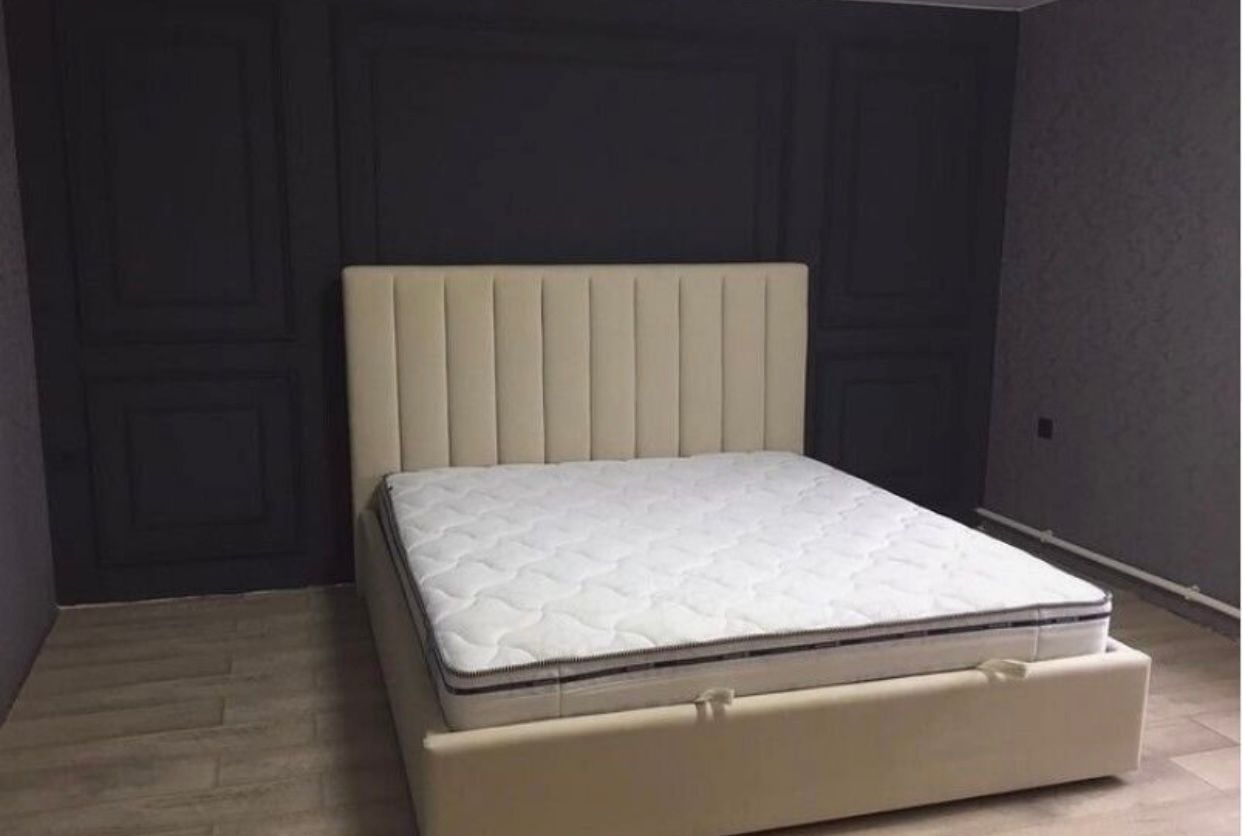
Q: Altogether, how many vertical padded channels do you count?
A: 10